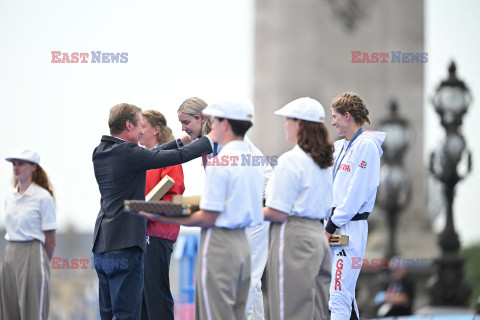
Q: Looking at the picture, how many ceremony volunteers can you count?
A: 3